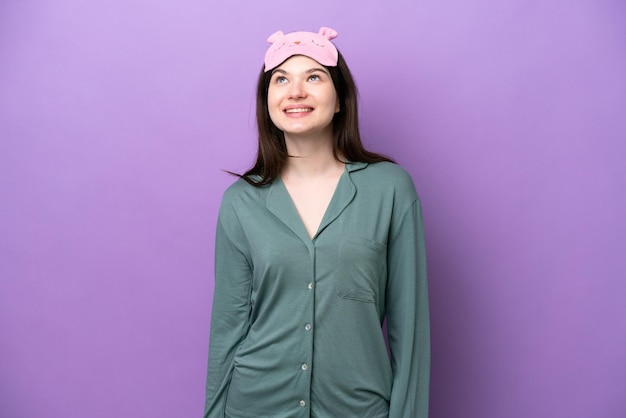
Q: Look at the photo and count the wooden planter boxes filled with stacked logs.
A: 0